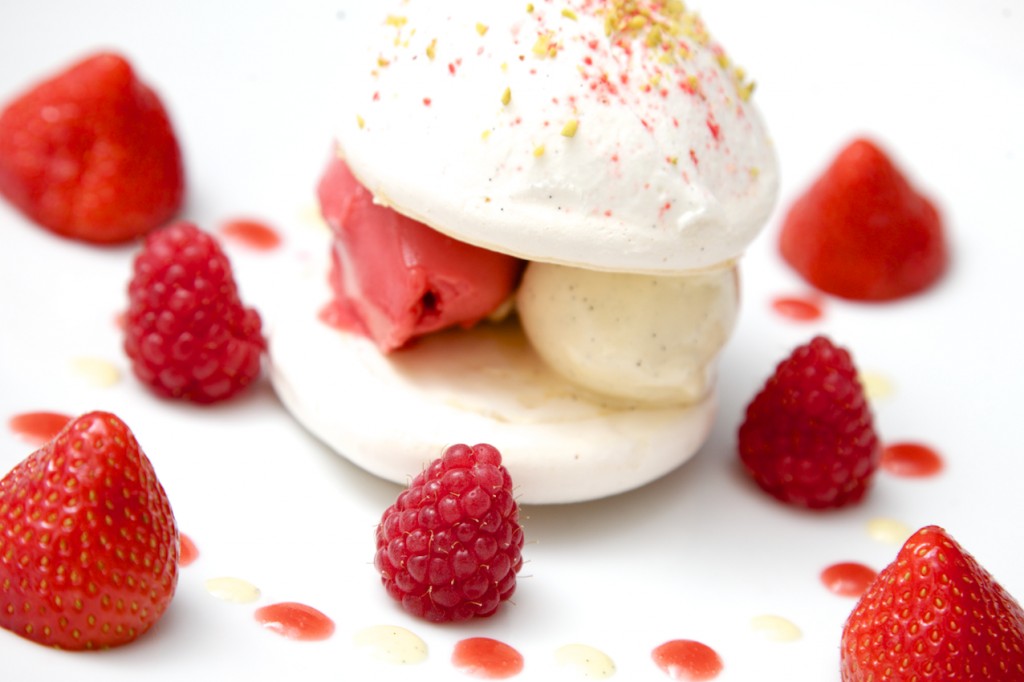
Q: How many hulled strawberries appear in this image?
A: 4